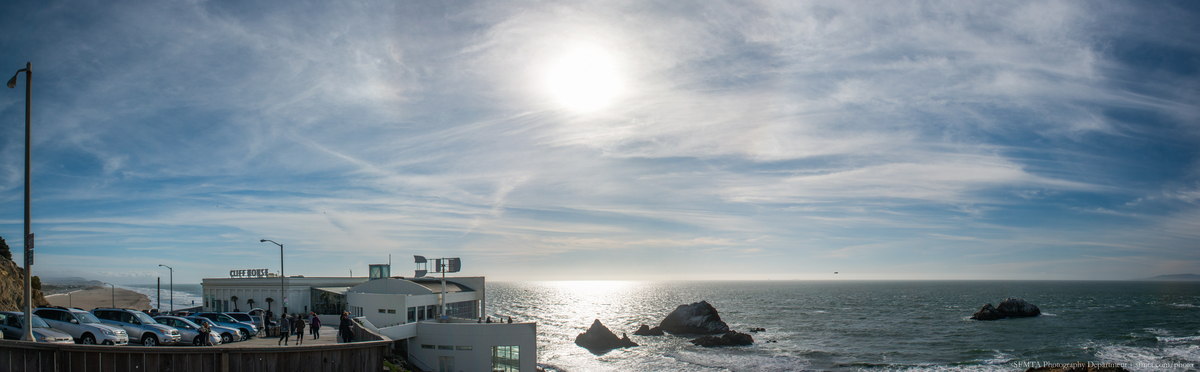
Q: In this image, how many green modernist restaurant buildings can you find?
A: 0